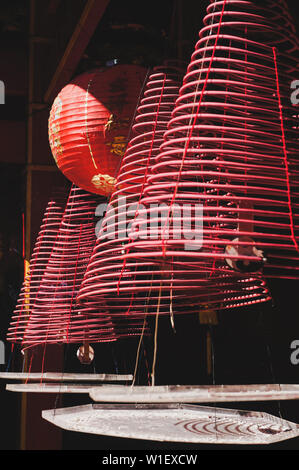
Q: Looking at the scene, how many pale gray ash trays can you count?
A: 4